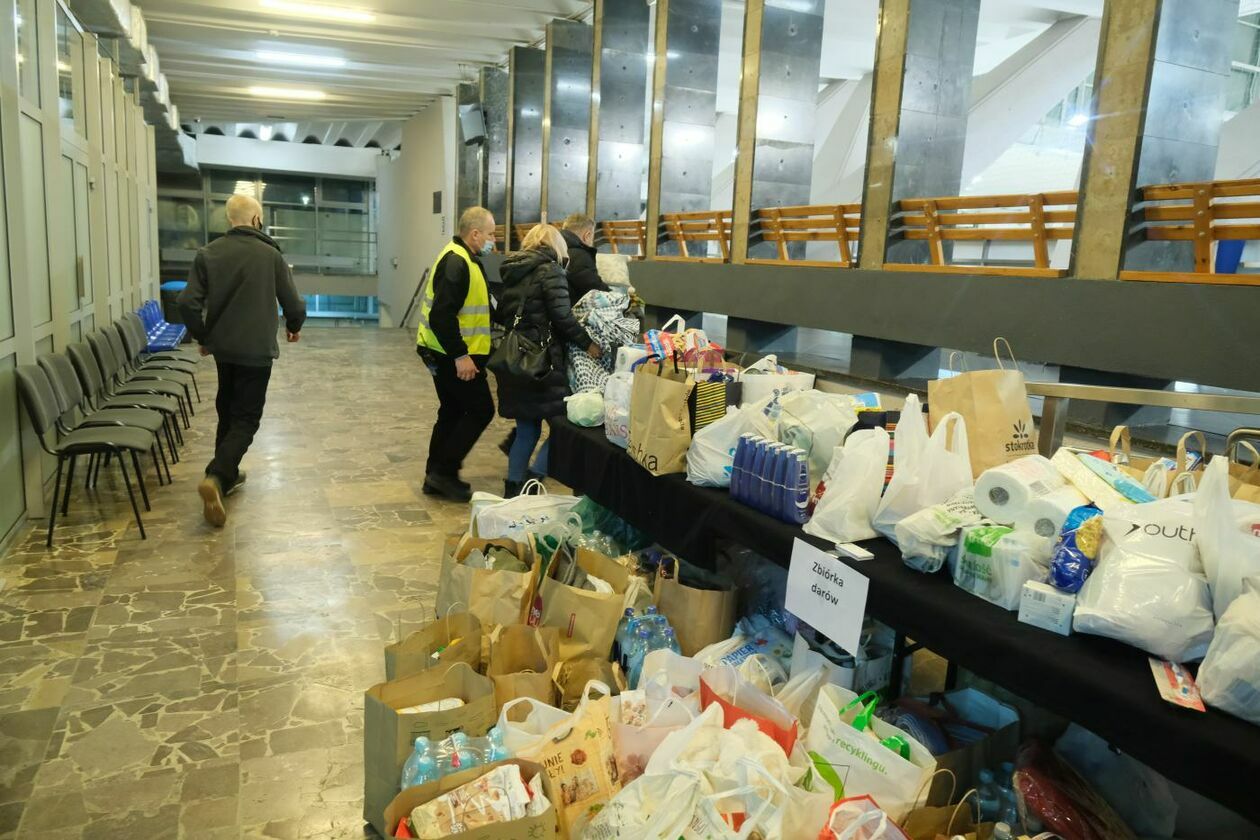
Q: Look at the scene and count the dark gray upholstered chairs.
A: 7